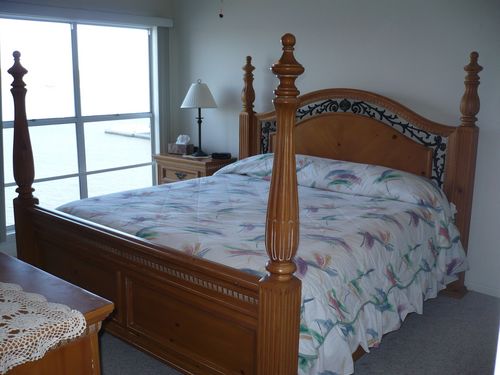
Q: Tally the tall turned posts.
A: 4